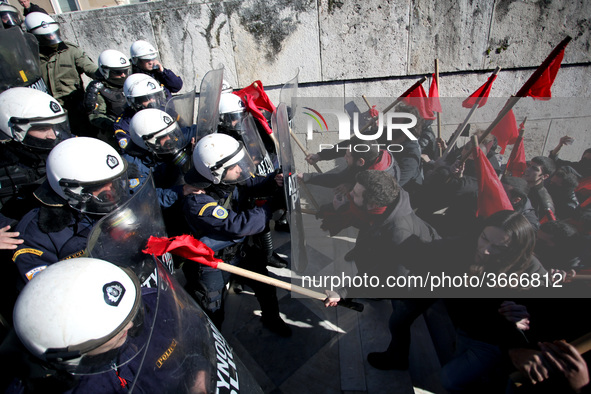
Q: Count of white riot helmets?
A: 12